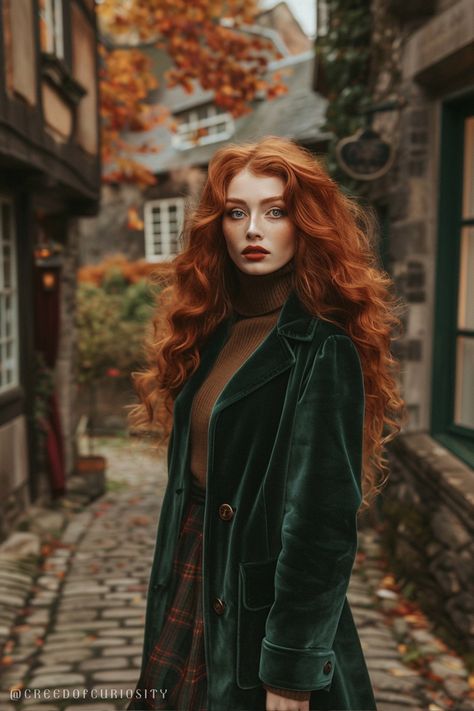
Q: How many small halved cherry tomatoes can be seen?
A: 0